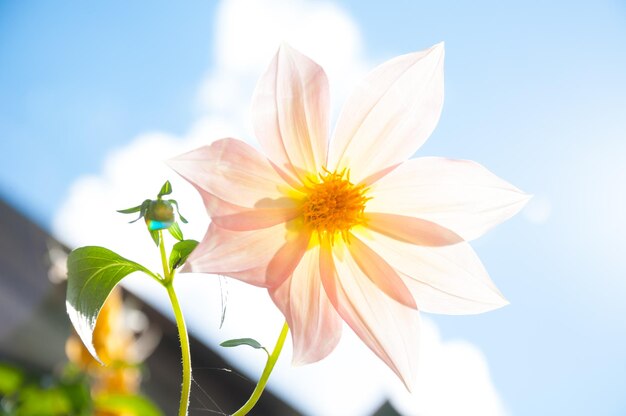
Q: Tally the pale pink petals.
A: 8